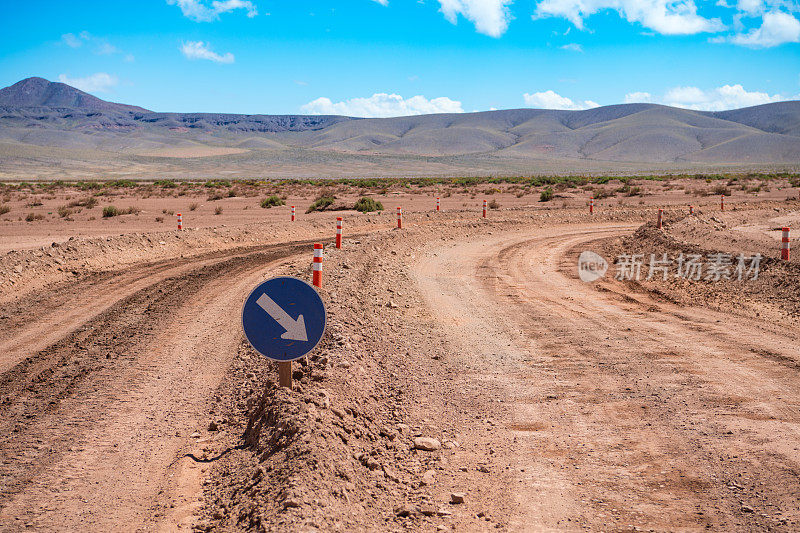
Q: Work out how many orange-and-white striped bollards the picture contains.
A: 12